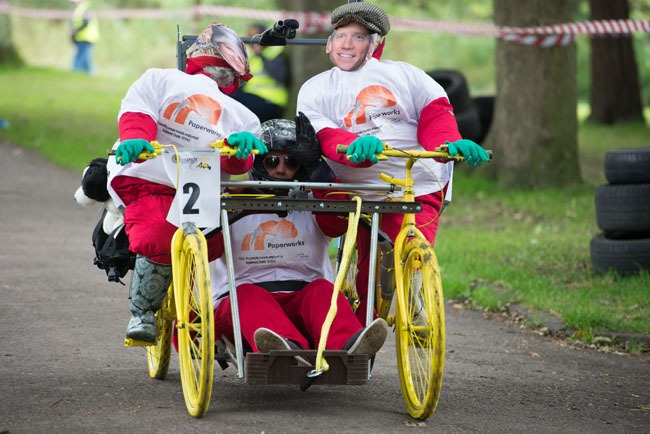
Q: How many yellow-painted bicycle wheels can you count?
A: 3